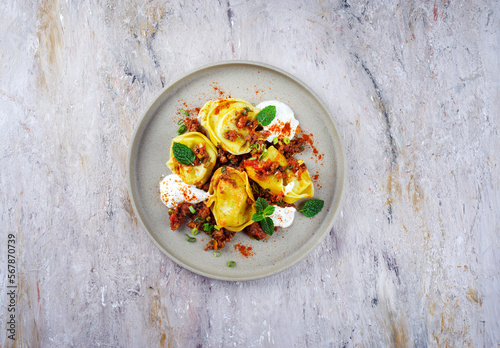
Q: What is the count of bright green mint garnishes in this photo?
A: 4